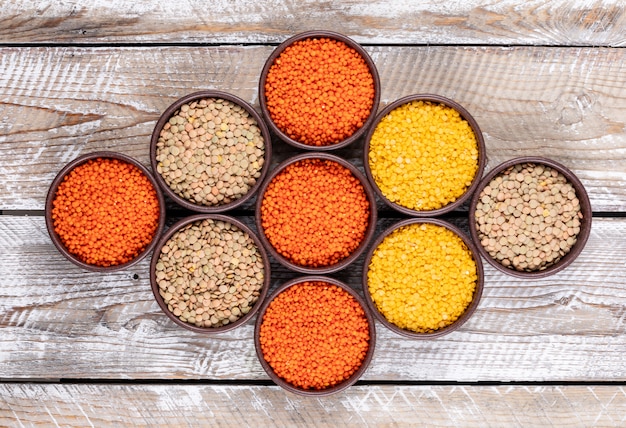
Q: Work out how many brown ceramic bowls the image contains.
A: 9